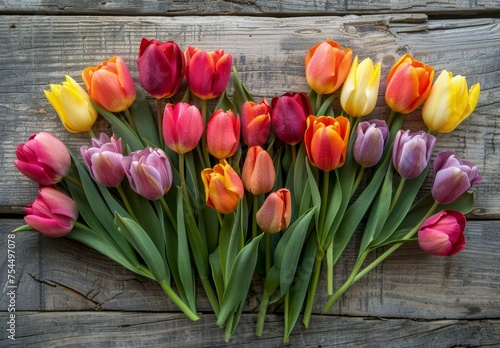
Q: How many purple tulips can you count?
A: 5